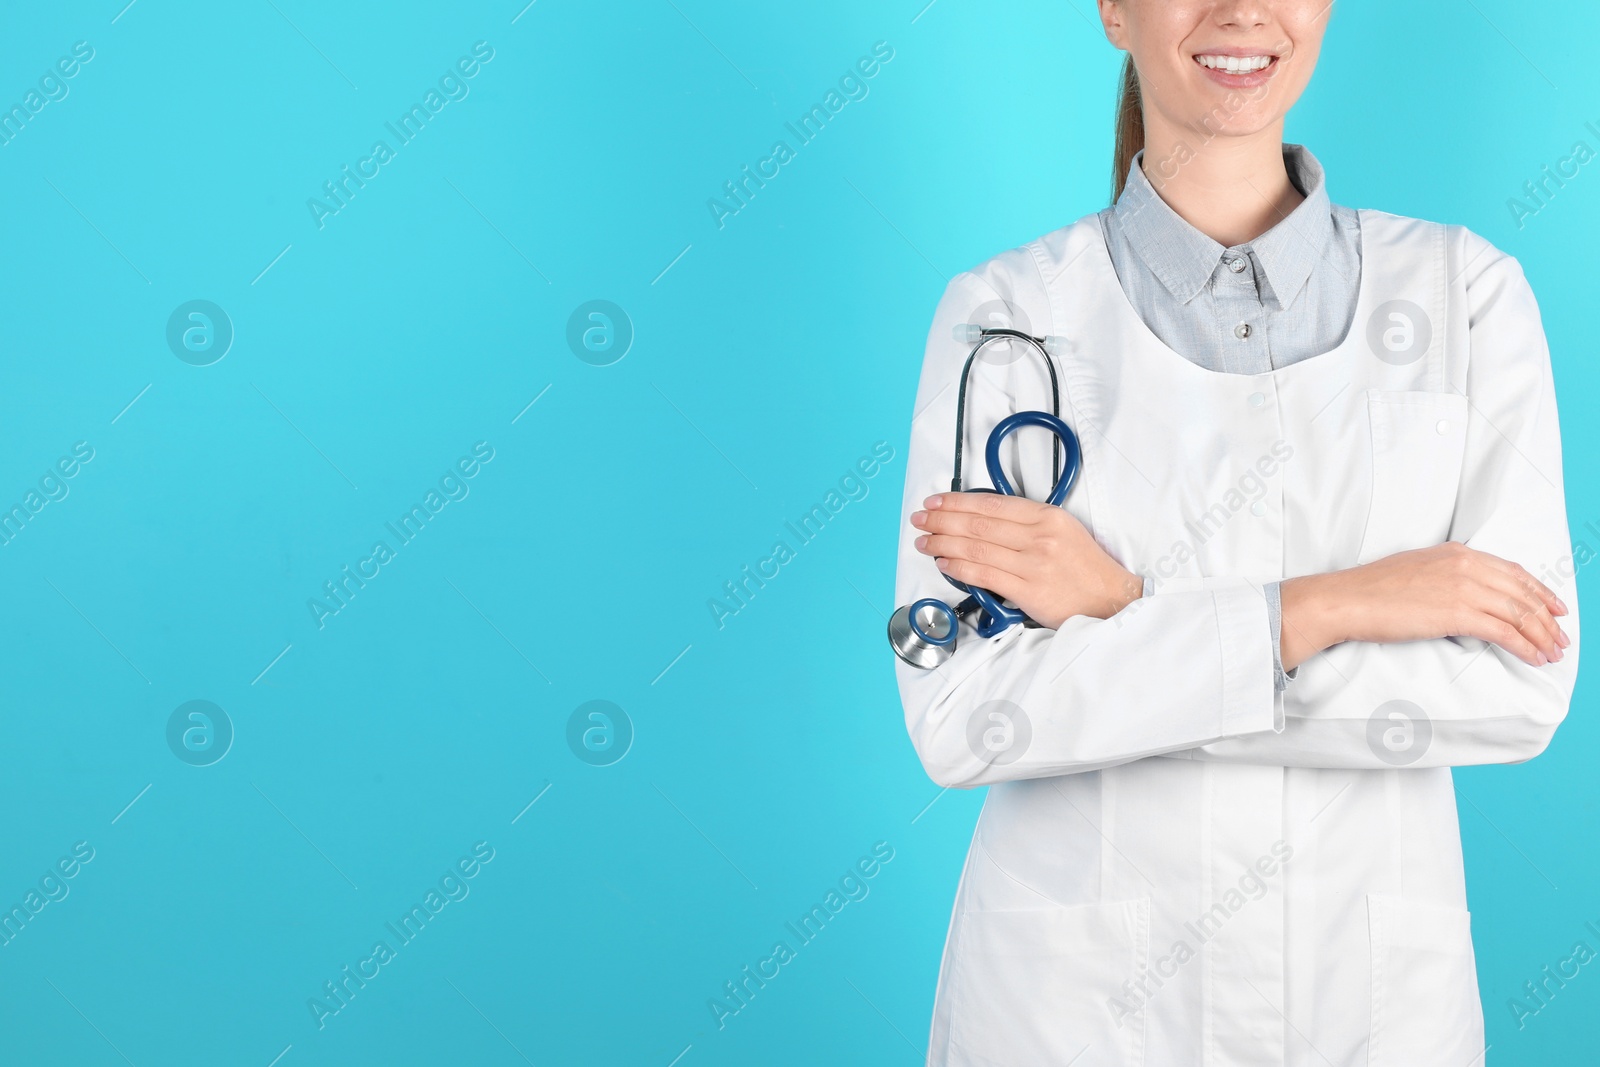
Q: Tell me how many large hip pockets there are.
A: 2